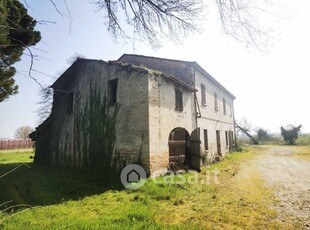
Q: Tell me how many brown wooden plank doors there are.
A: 2